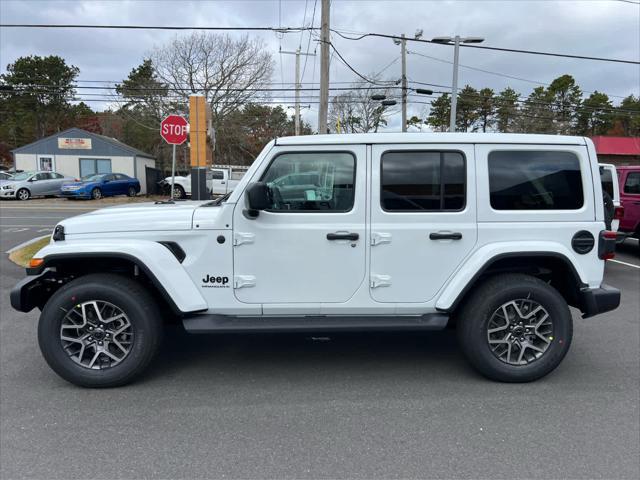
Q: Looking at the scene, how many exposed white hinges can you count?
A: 4